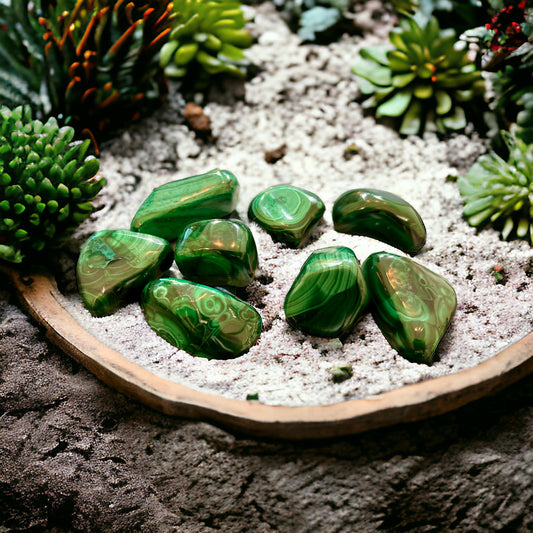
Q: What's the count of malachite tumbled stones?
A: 8